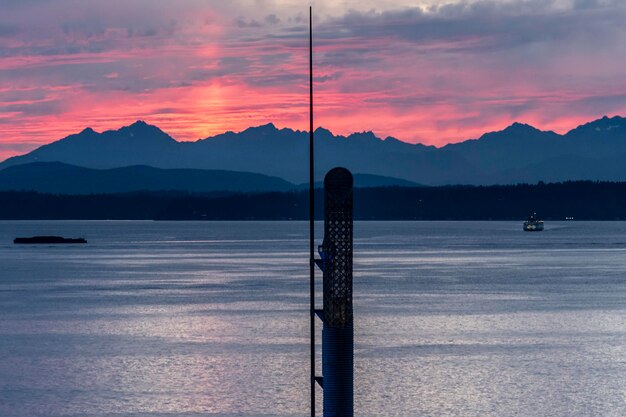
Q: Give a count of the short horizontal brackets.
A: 3